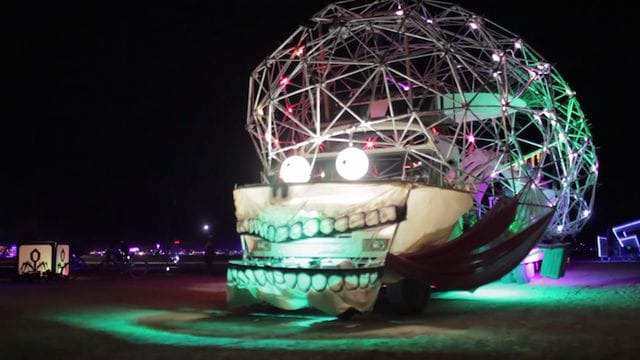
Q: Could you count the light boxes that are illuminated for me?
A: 2